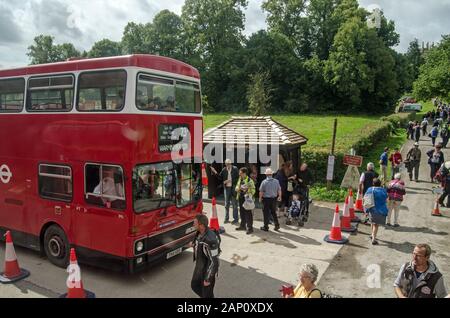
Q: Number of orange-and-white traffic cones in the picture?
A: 9